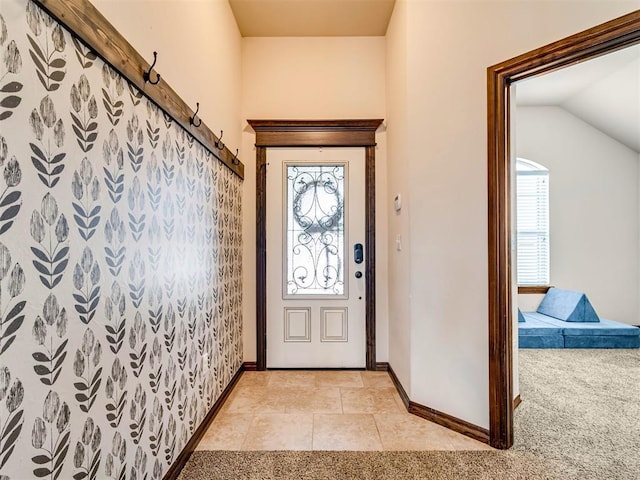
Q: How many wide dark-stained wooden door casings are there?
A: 2